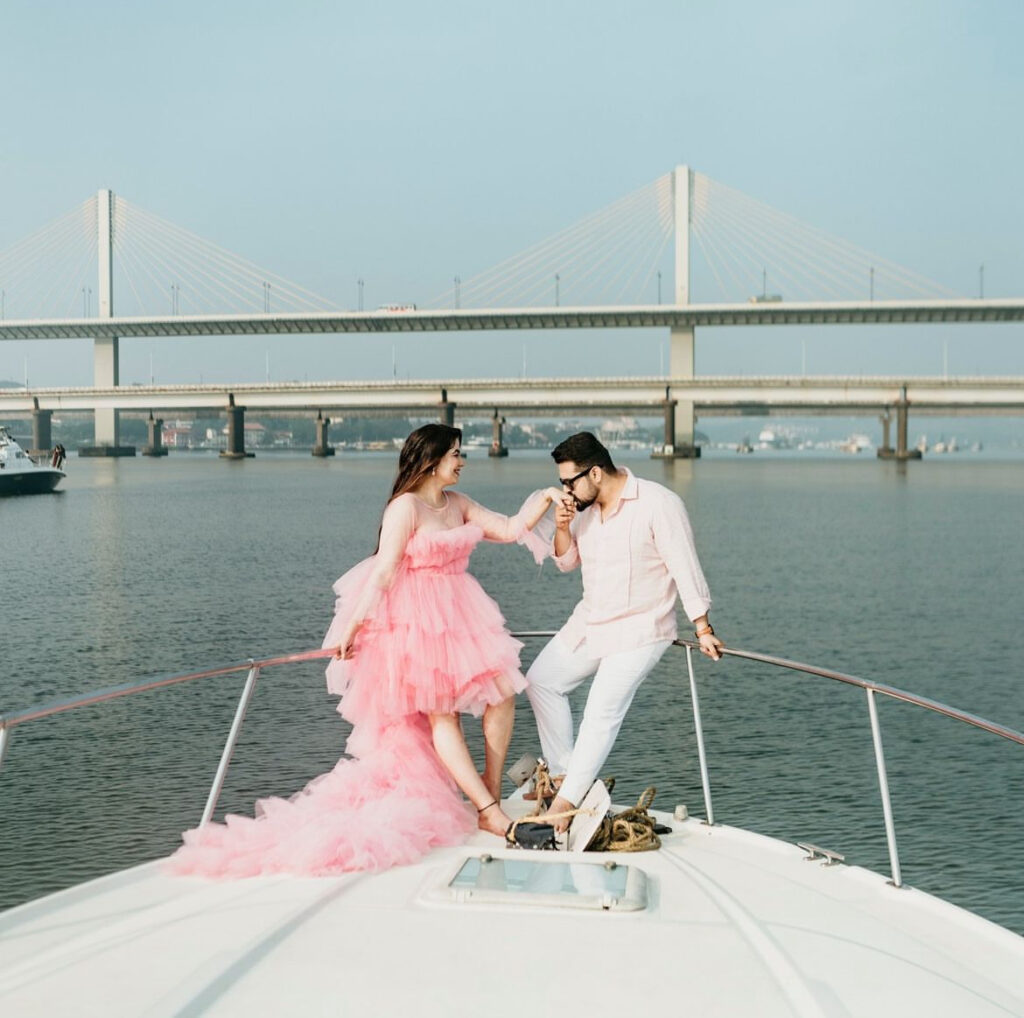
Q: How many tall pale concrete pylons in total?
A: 2